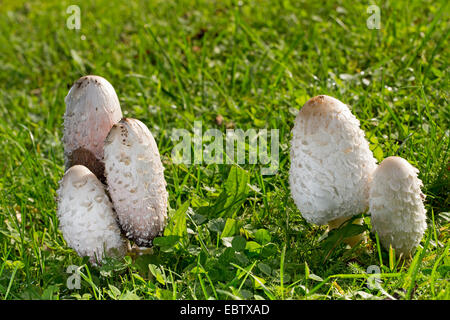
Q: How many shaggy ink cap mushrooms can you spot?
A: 5